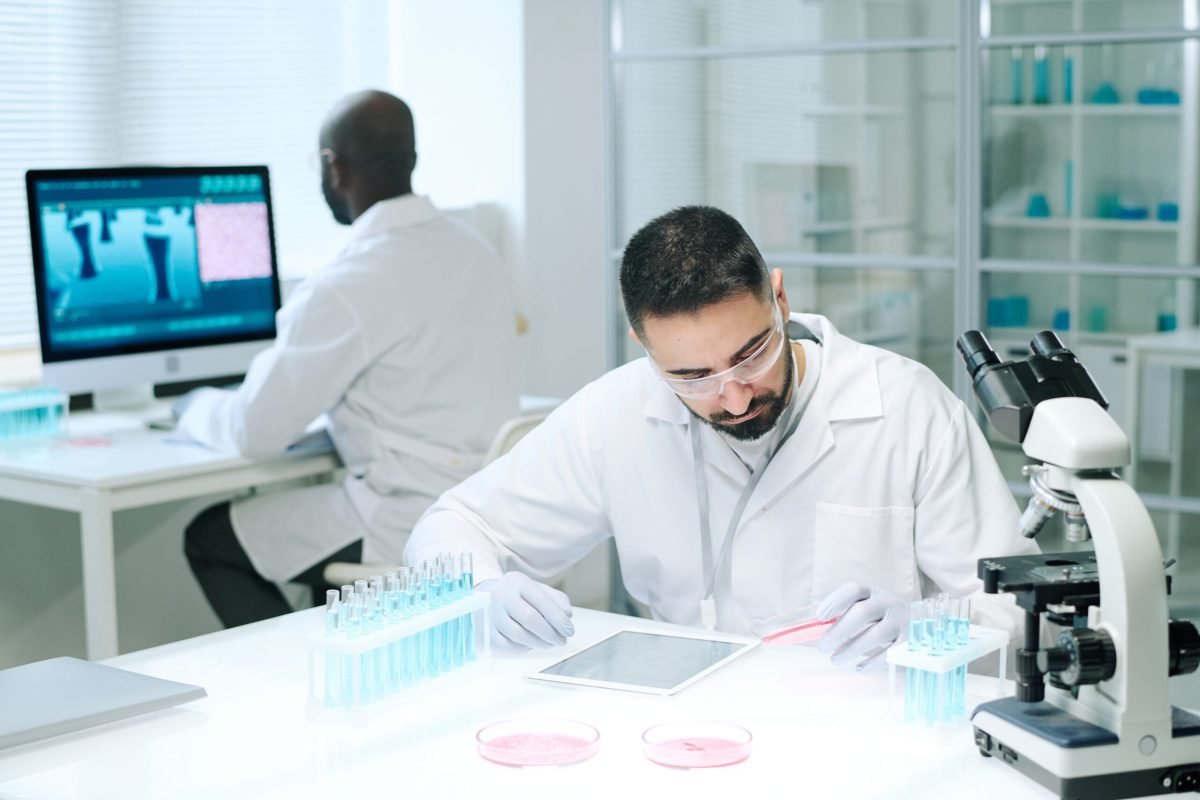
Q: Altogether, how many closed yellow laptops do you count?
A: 0